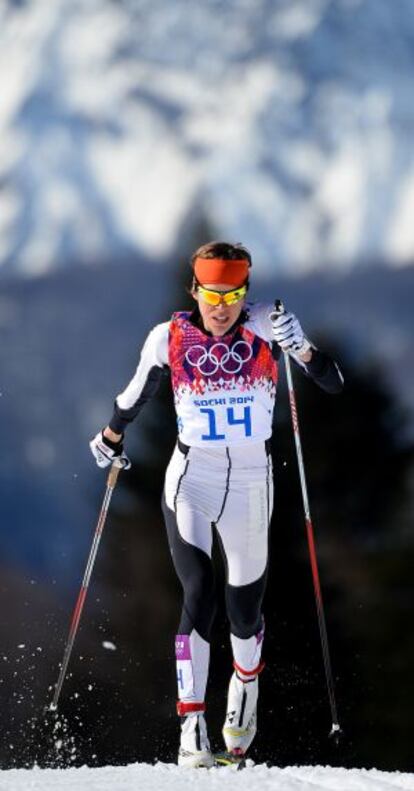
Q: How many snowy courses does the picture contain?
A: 1